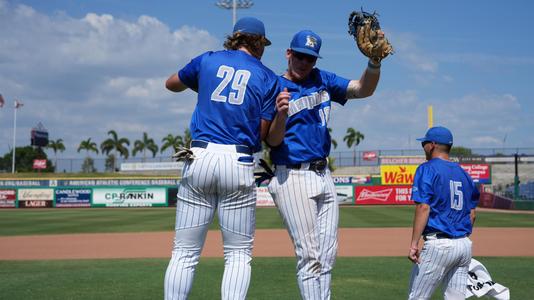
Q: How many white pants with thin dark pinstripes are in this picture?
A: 3